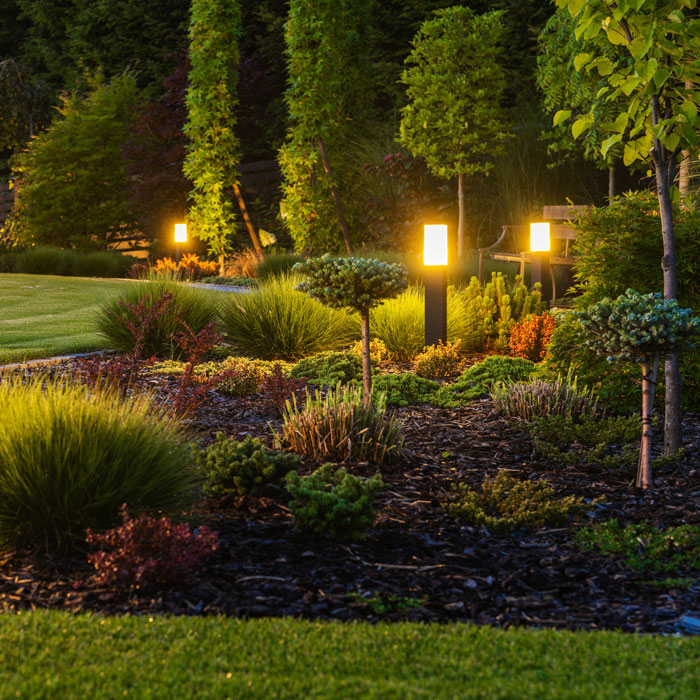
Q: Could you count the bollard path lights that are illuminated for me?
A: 3